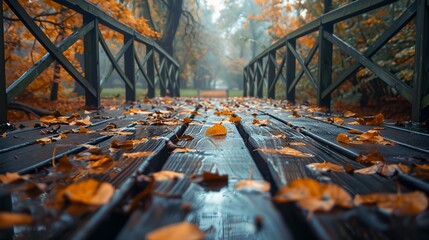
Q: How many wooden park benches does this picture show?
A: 1